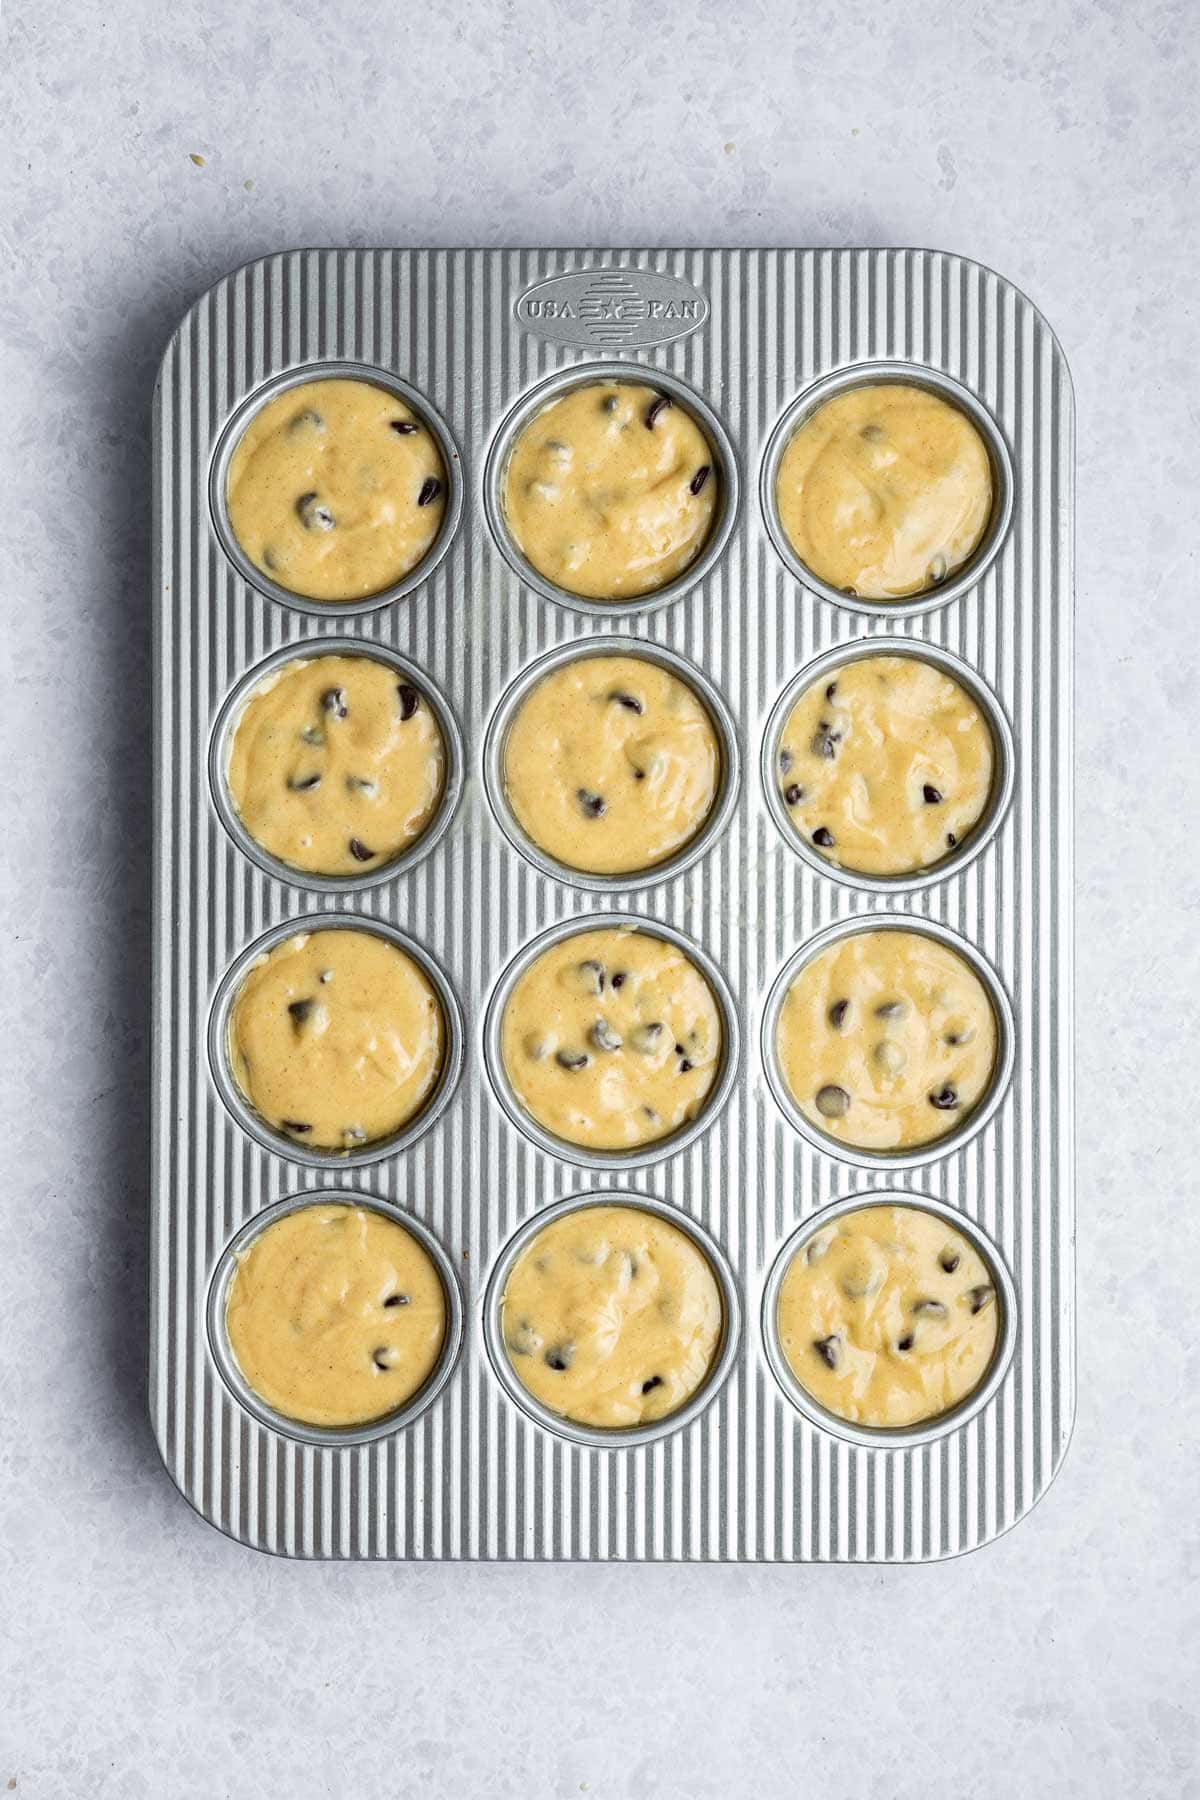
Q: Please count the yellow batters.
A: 12